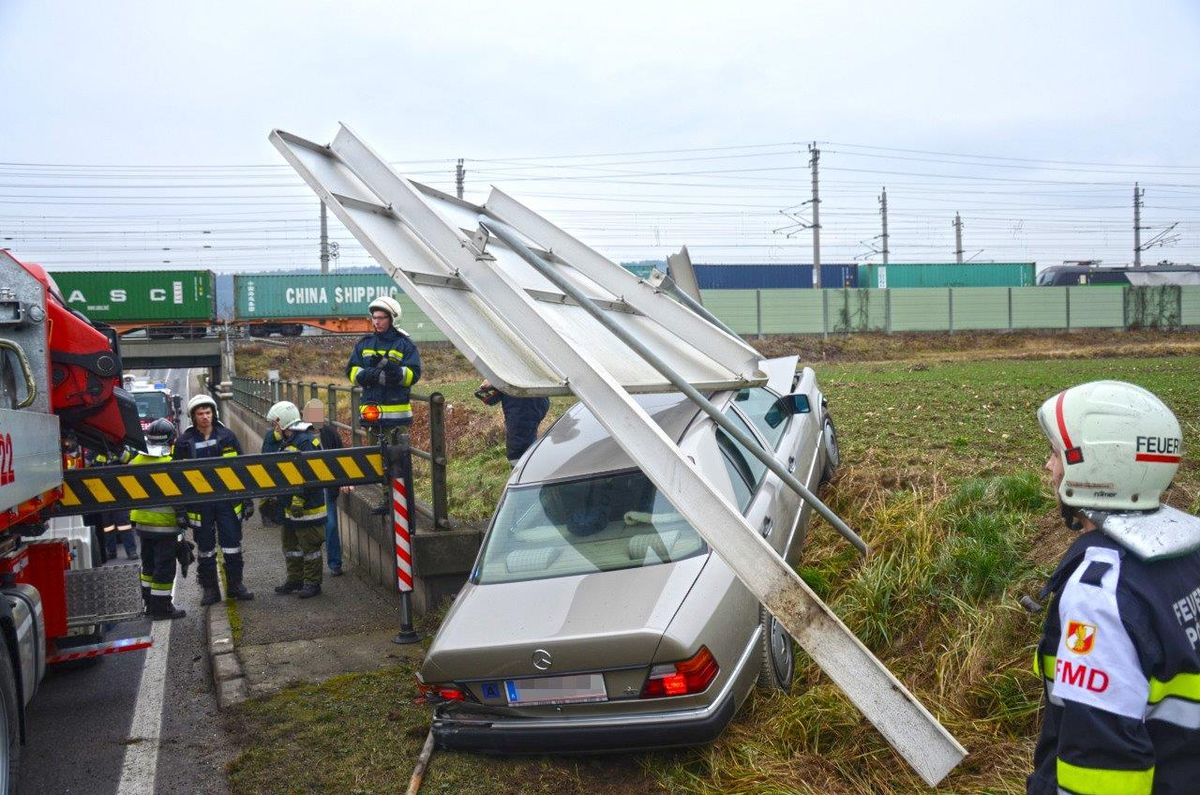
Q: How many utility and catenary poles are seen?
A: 6